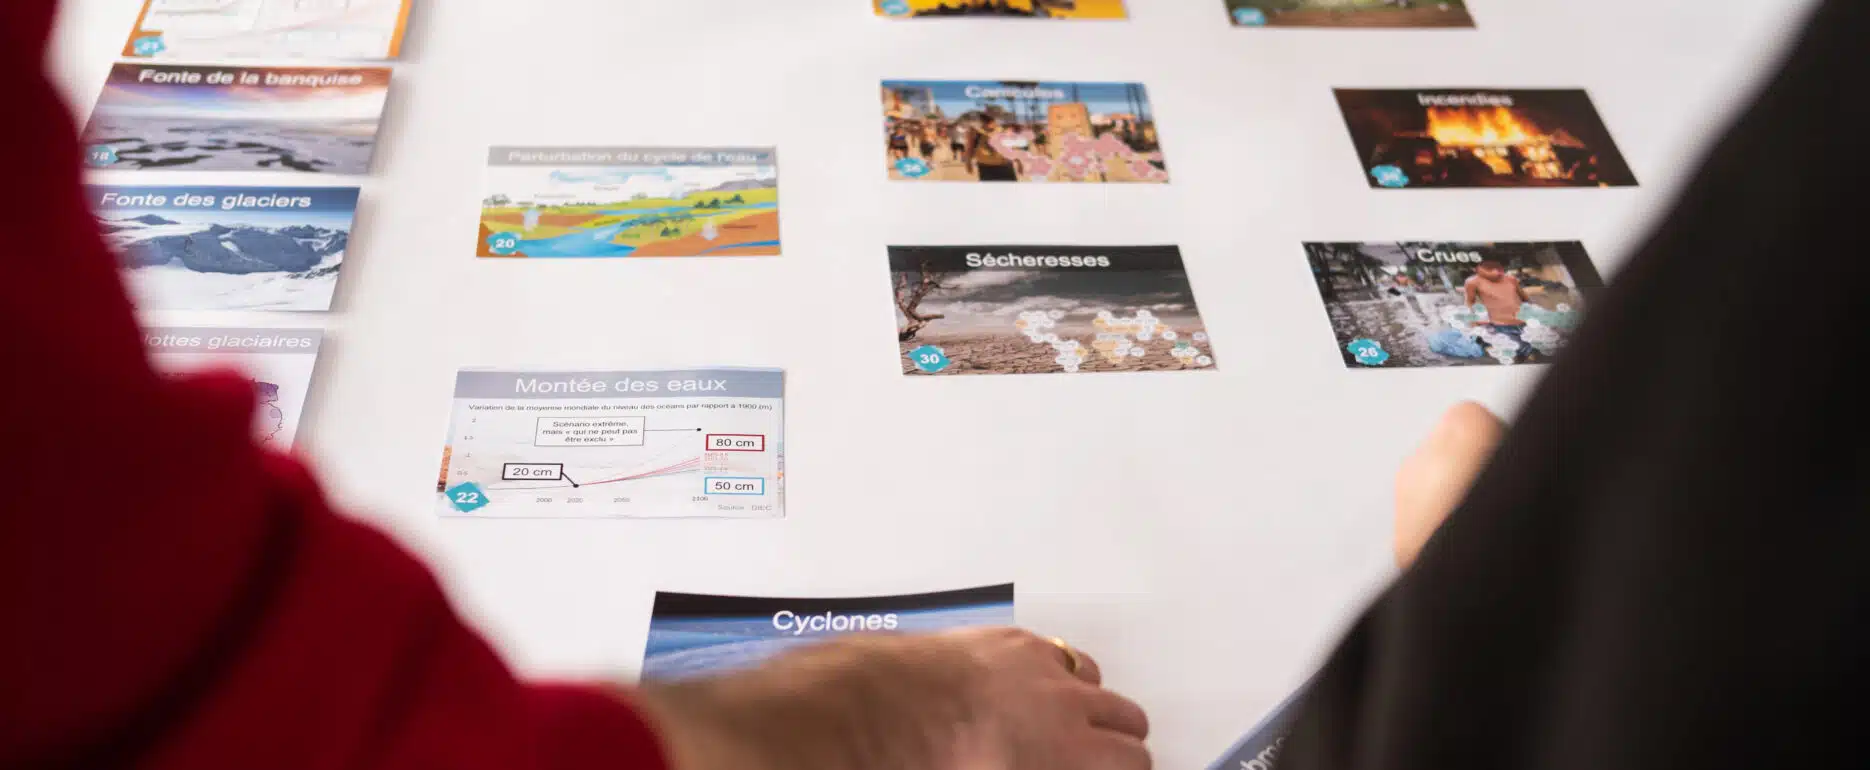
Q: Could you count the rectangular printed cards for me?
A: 14